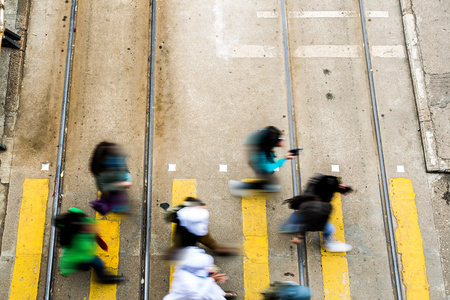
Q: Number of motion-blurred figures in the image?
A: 7